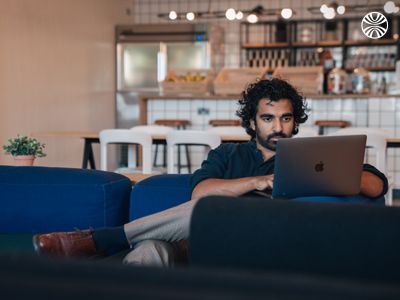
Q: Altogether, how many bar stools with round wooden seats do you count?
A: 3